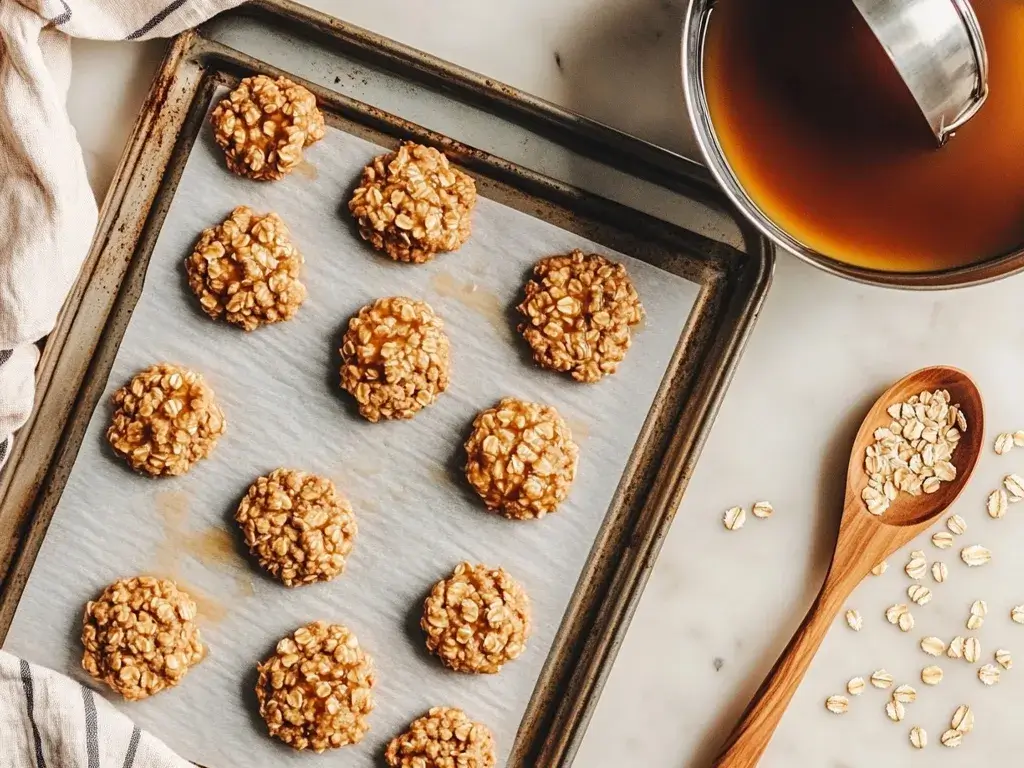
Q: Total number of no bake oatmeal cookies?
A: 12